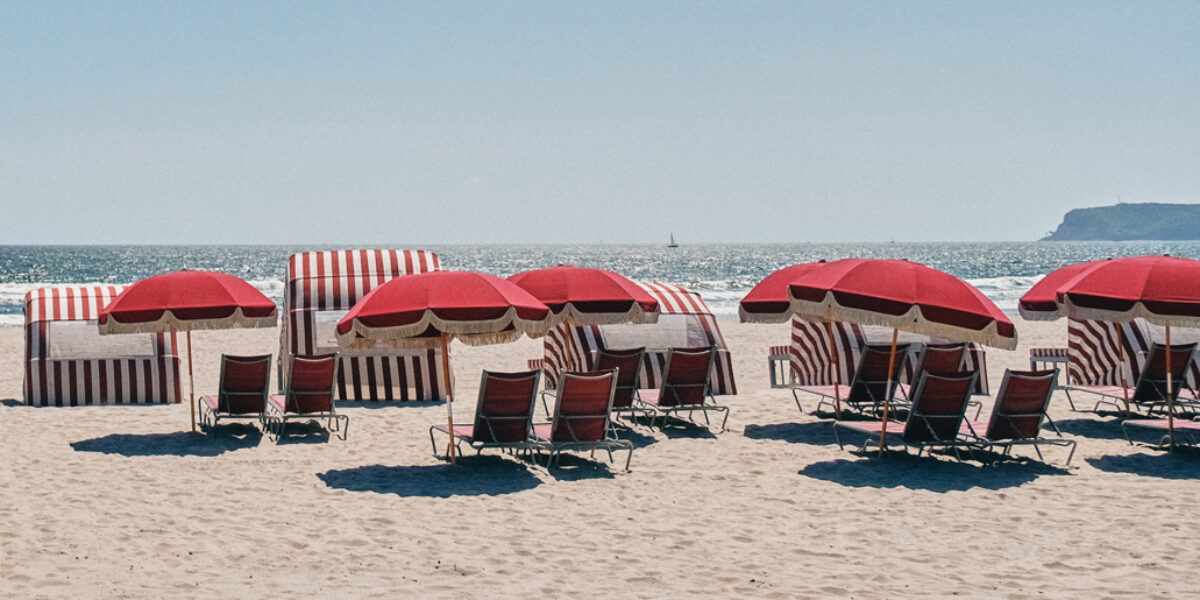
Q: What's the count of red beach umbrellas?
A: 7